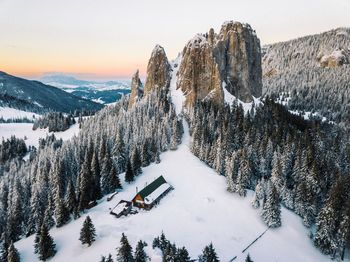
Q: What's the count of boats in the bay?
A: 0